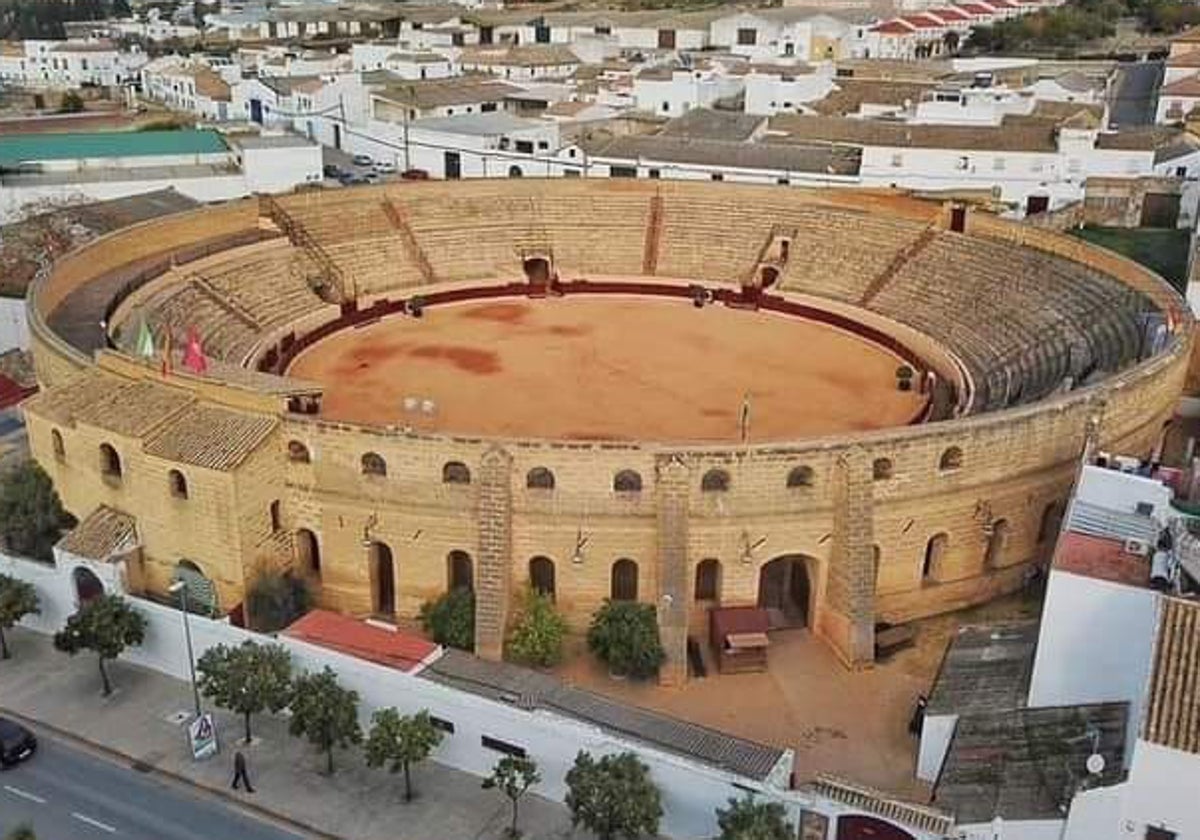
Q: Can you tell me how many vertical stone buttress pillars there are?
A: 3